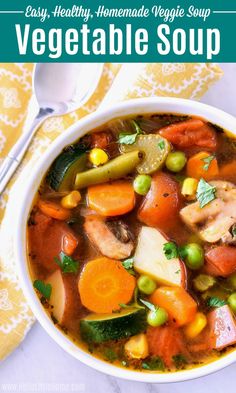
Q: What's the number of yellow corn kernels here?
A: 5